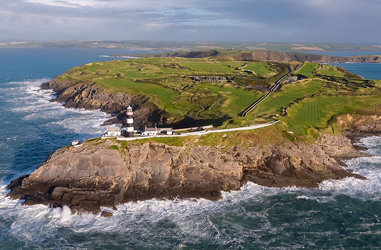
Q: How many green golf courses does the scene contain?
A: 1